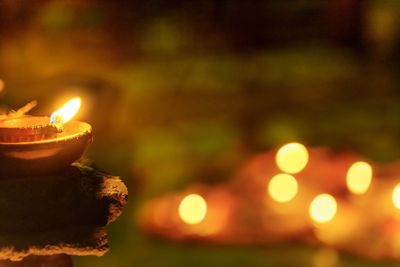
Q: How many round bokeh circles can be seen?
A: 6